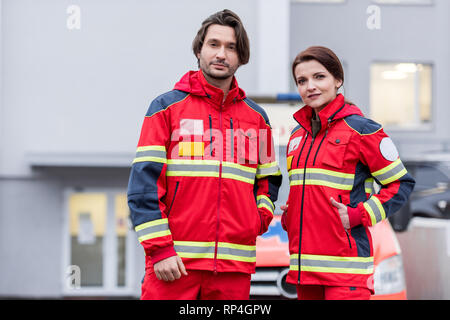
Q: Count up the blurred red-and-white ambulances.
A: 1